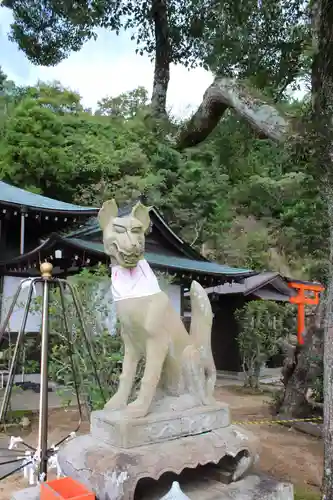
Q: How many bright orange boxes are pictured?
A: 1